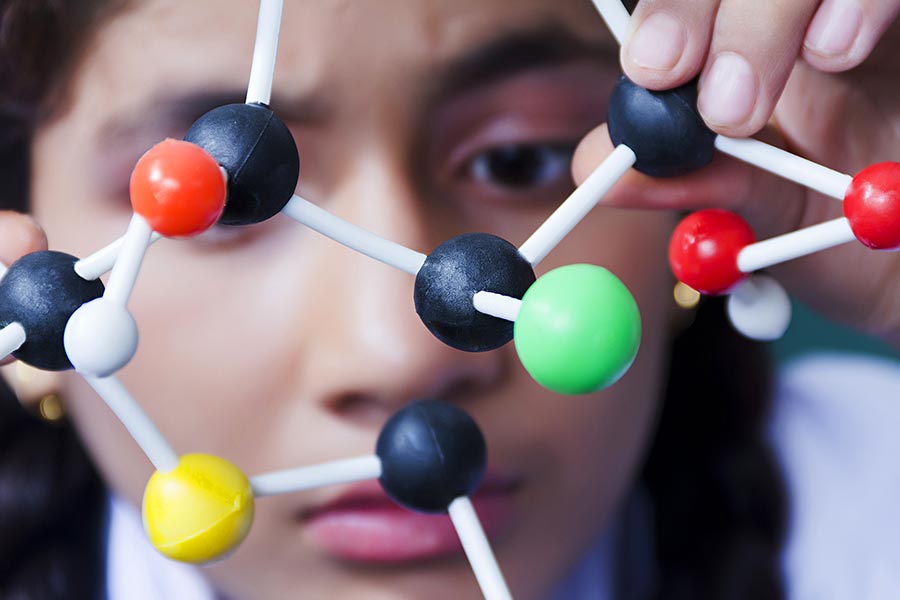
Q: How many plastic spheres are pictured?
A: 12